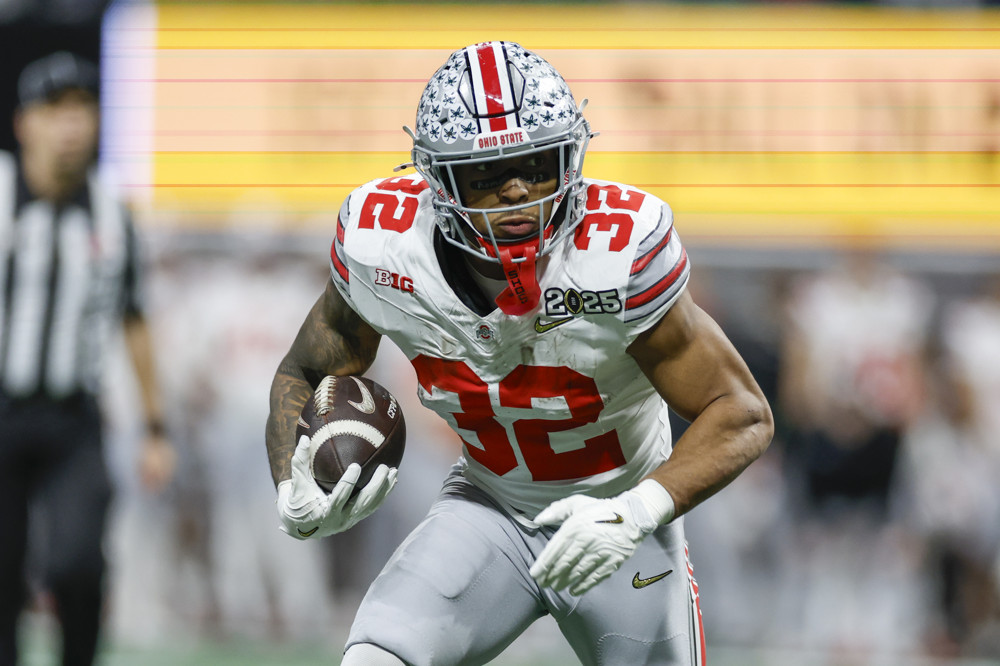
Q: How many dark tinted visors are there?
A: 0